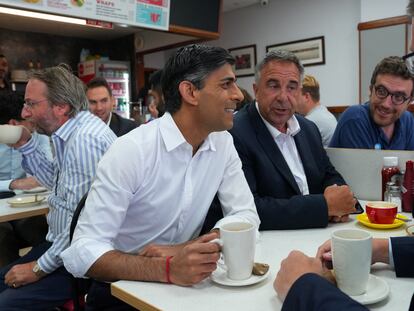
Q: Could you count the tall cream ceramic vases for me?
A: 0